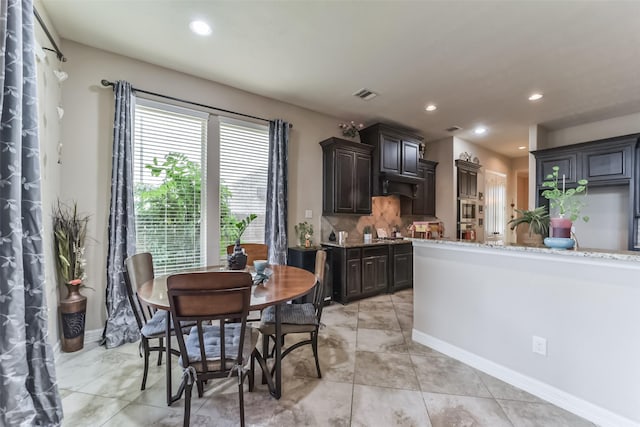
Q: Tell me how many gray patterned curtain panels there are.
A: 3